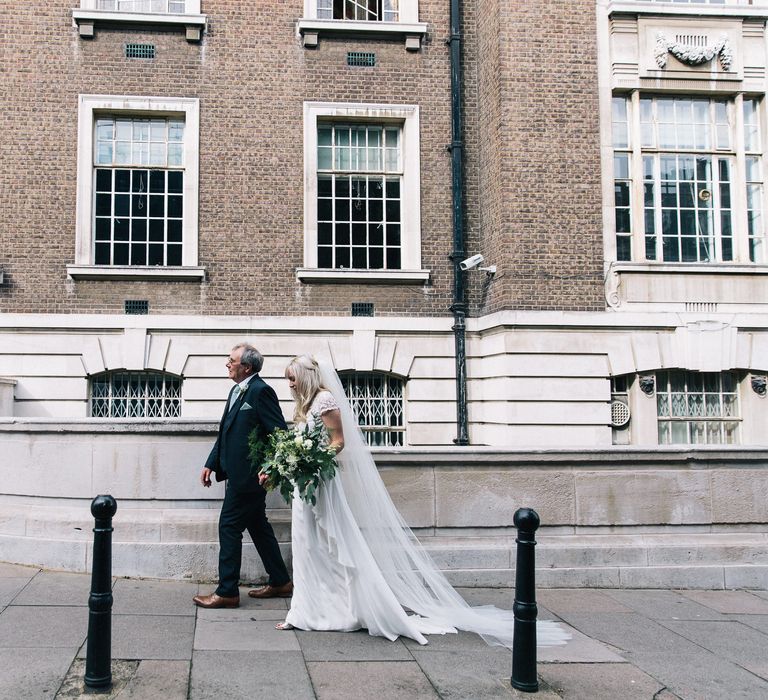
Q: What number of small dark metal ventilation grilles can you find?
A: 4